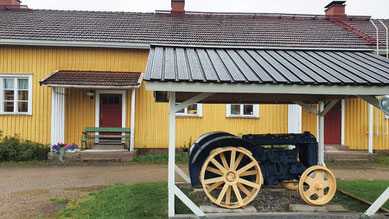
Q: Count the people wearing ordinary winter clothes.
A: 0